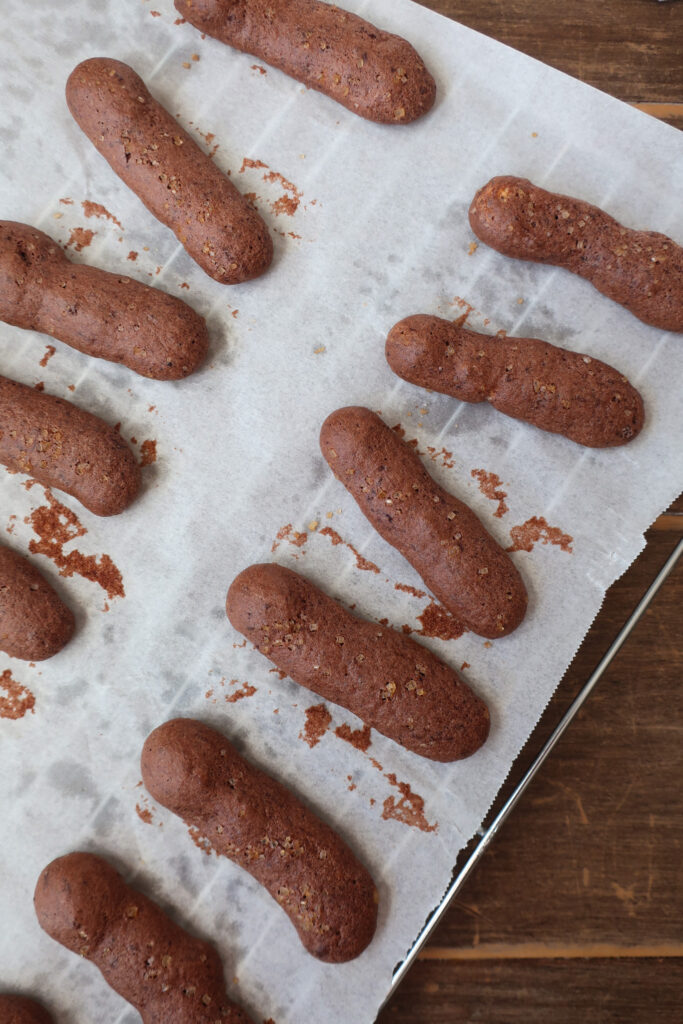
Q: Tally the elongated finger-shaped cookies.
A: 12